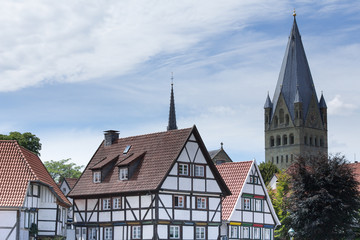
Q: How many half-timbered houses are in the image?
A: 3